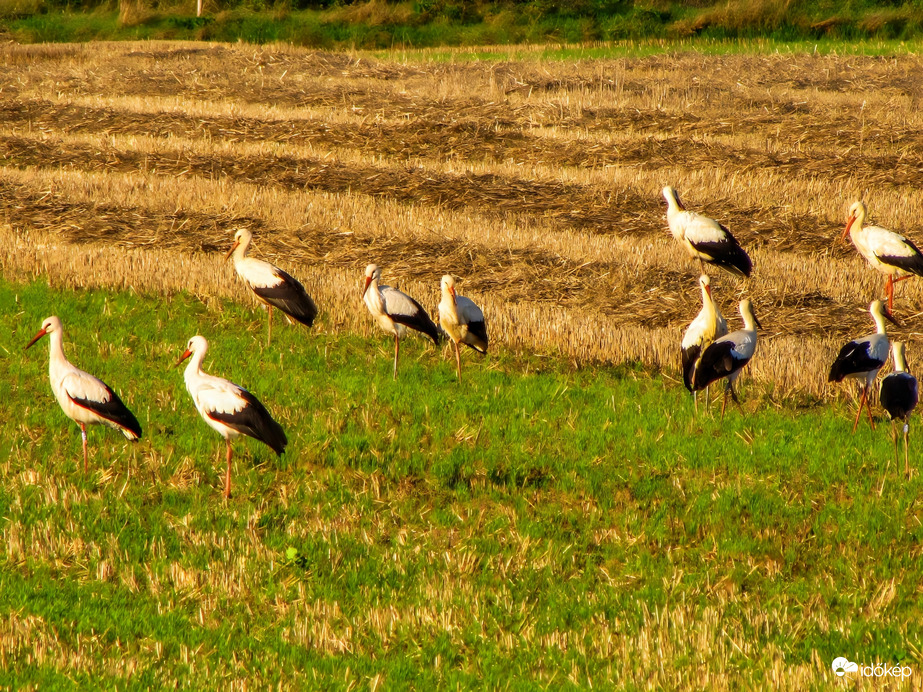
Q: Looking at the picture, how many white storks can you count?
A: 11